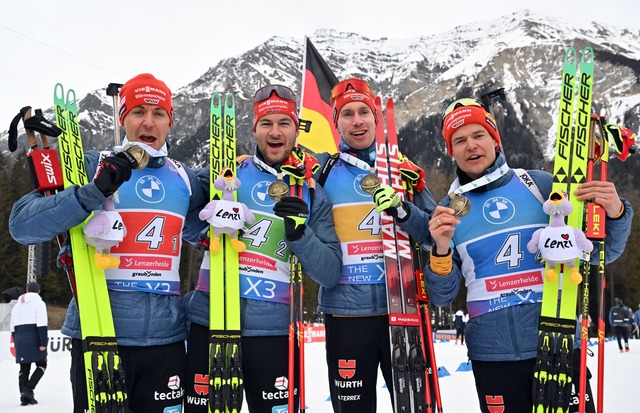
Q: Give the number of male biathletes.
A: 4